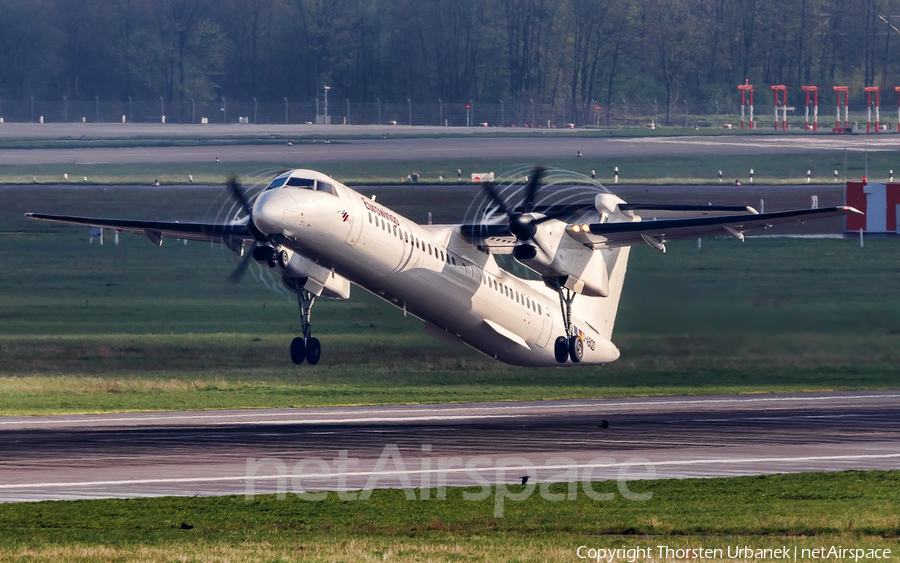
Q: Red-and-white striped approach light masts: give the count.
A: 6